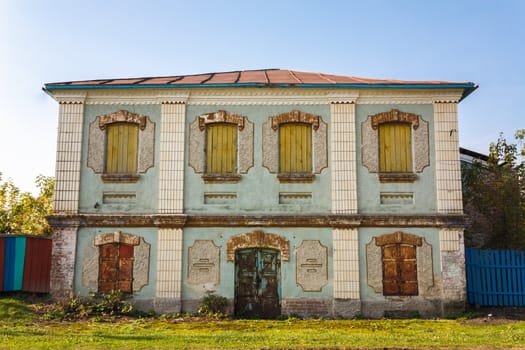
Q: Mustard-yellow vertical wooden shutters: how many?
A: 4